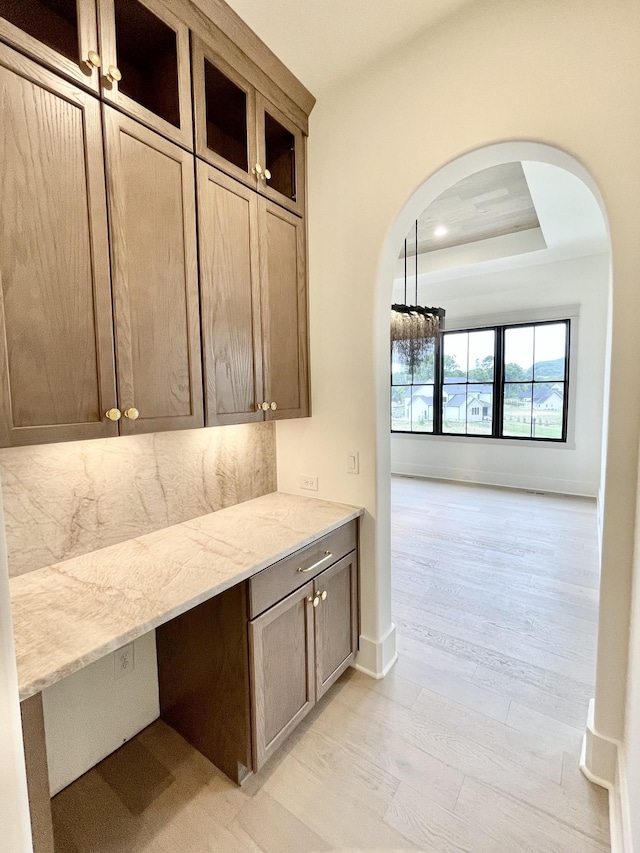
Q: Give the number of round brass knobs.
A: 10